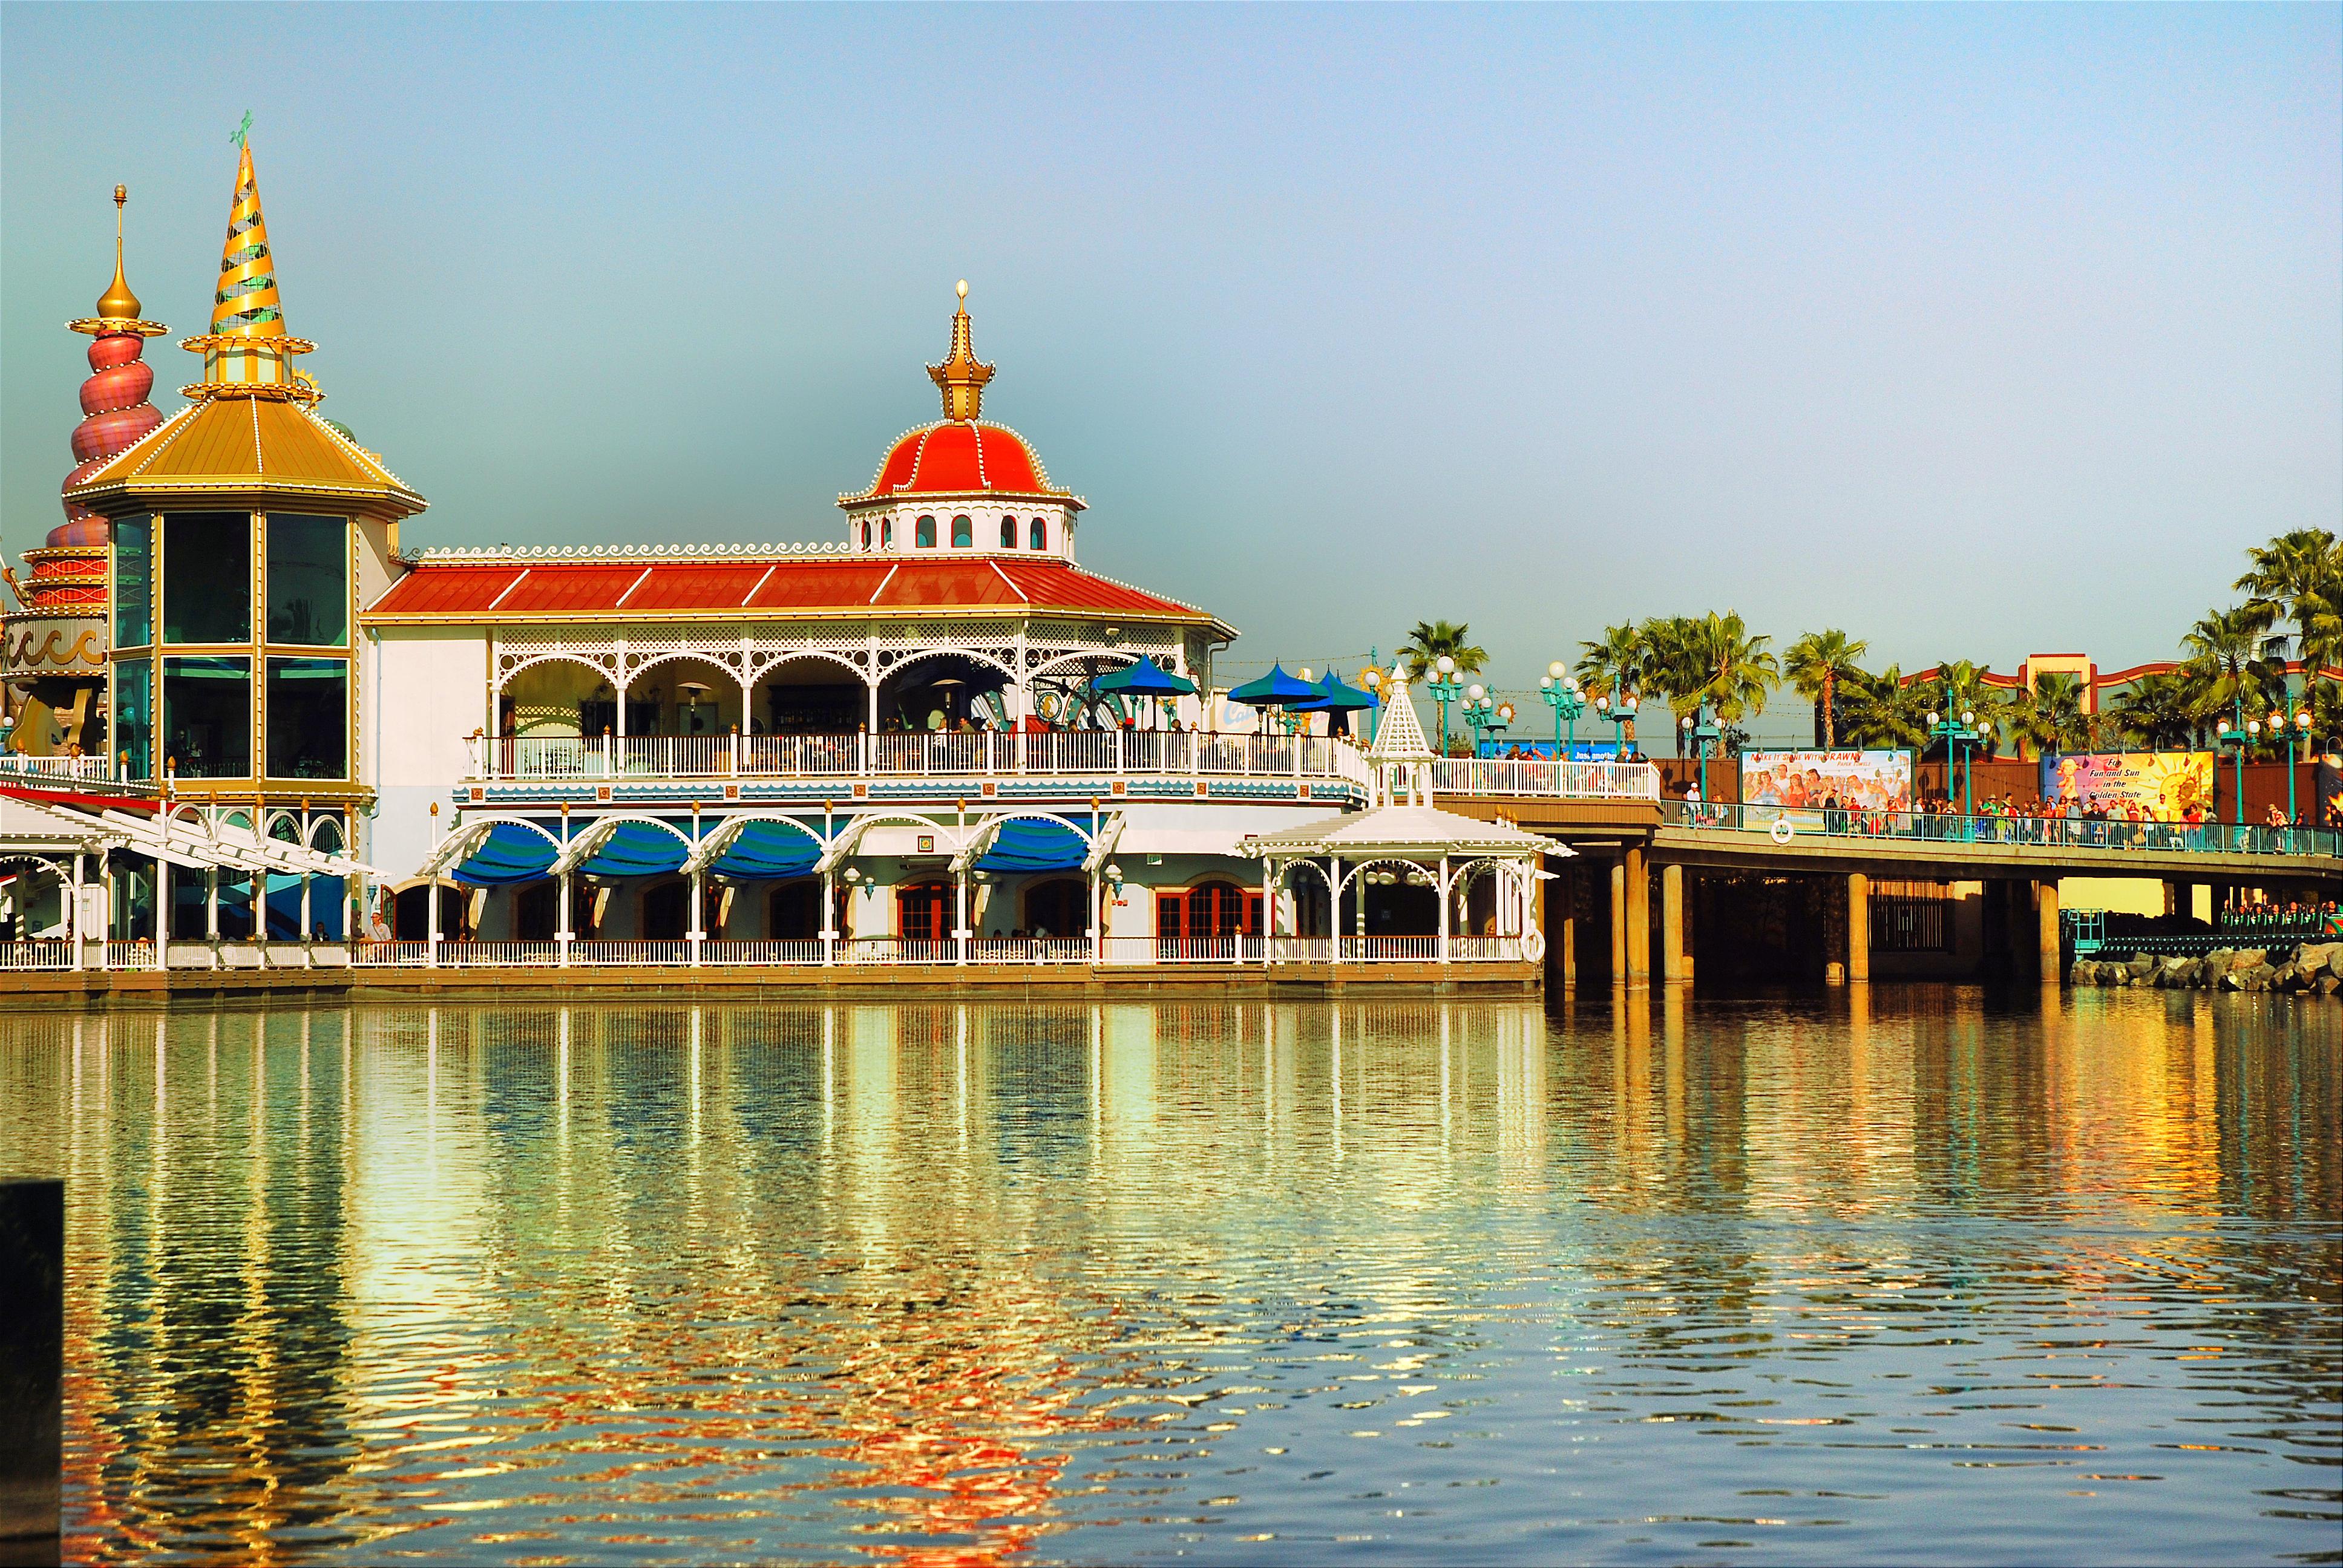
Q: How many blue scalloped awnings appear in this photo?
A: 4